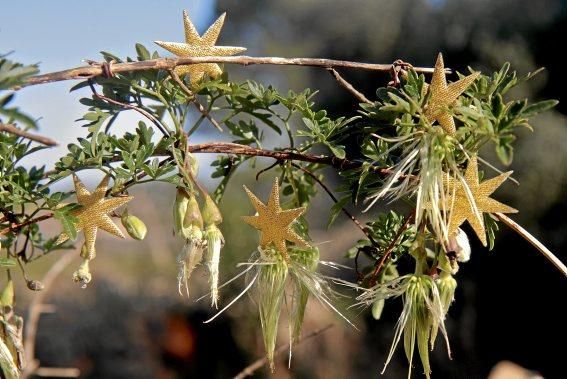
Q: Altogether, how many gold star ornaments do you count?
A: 5